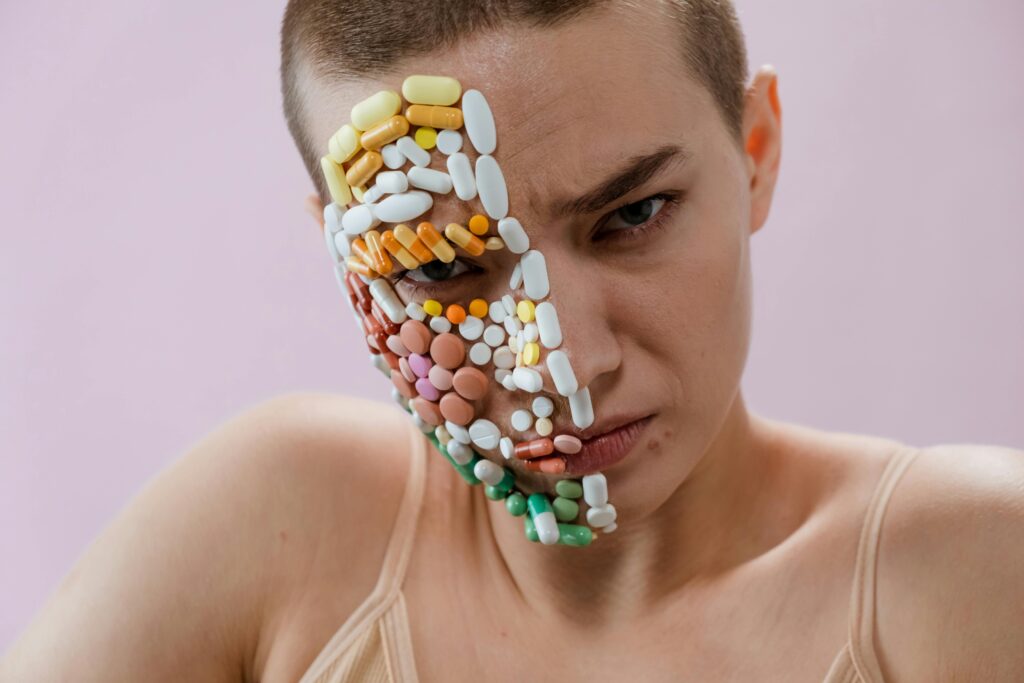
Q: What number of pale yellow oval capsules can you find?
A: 4